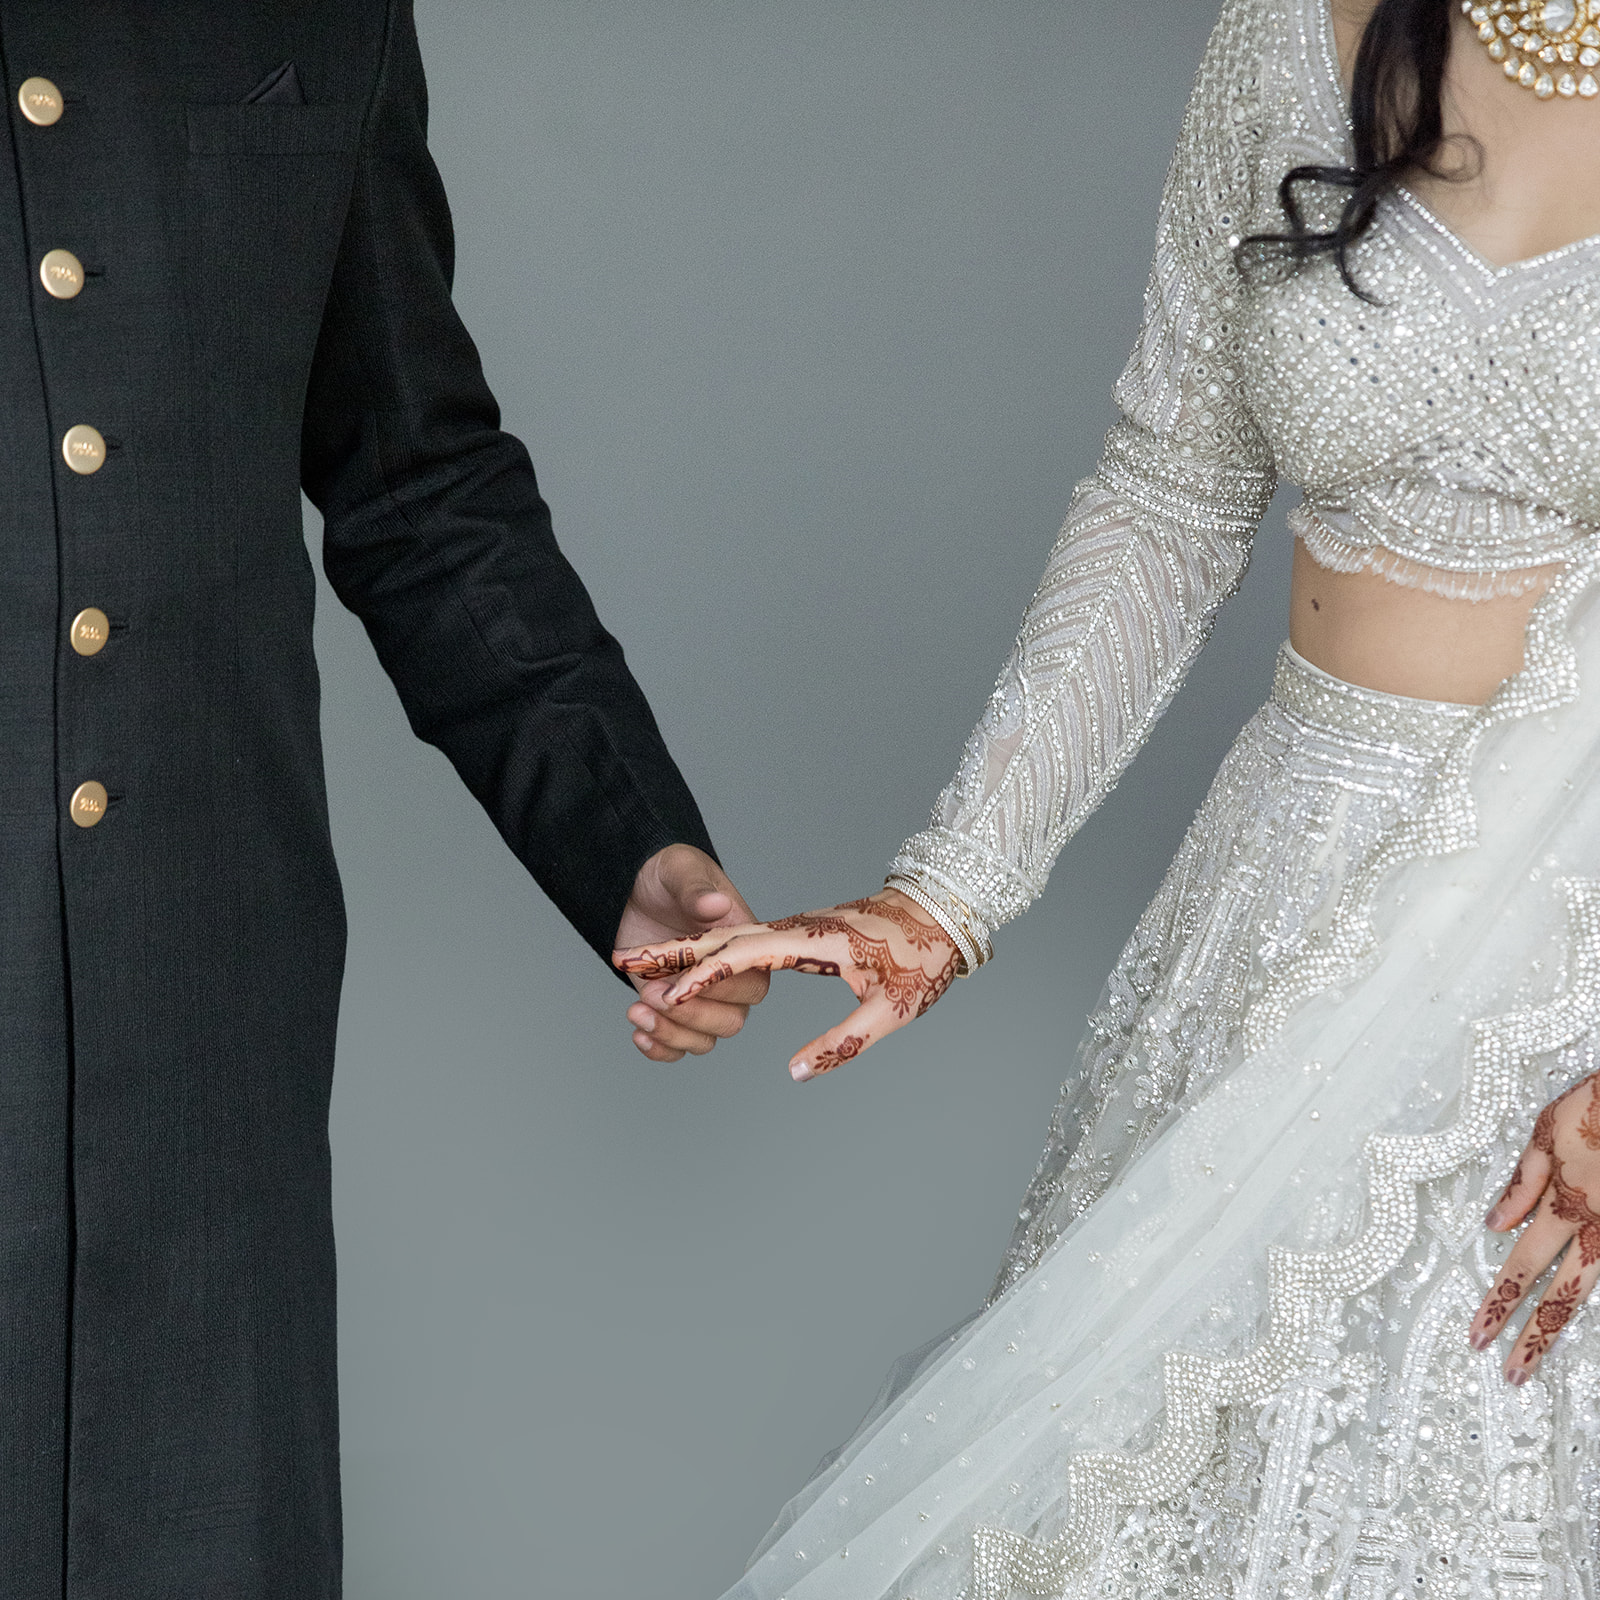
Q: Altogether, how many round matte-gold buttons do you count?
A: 5